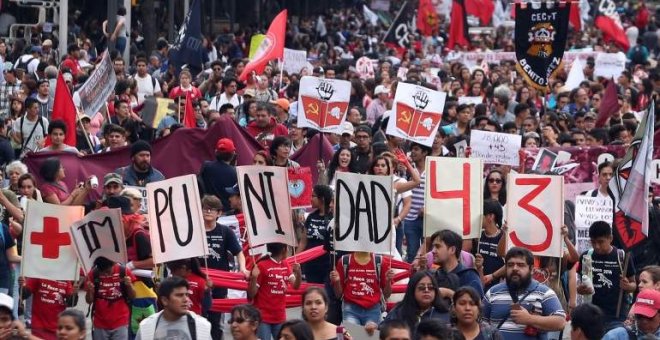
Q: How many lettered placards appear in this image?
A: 4